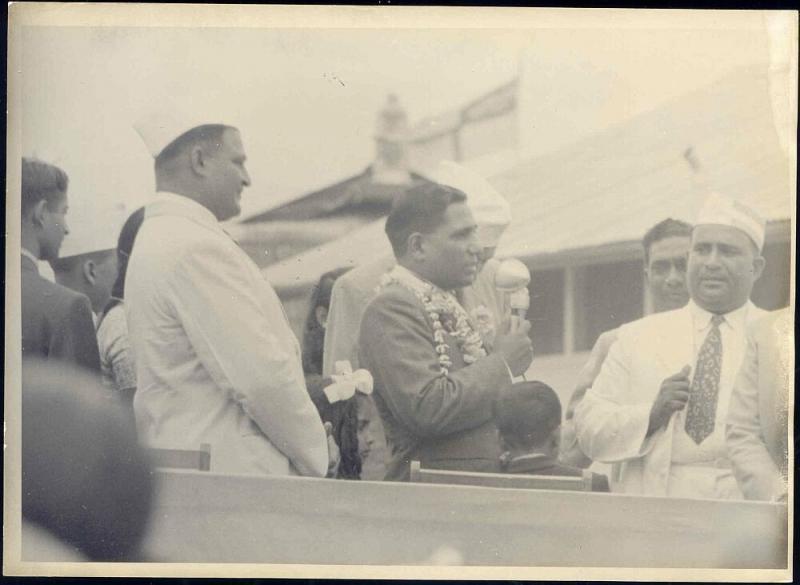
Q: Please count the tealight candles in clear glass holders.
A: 0